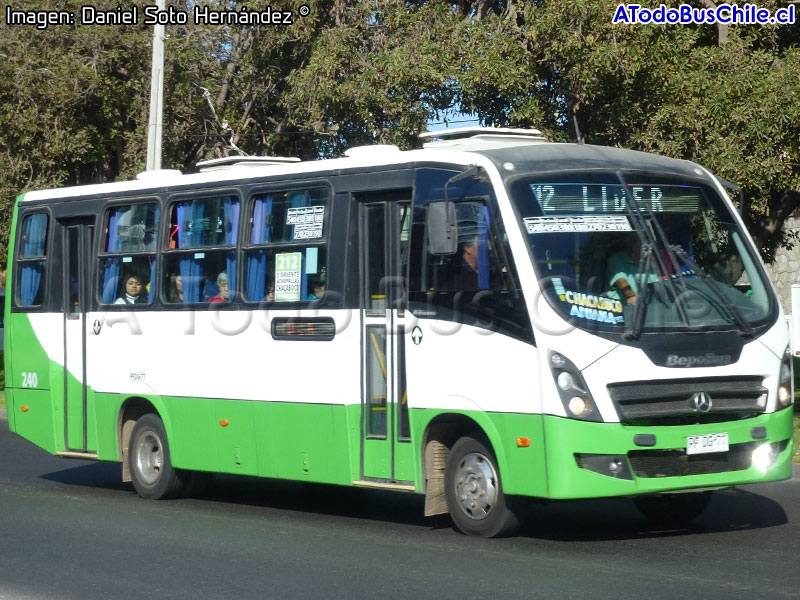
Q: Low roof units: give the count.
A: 2